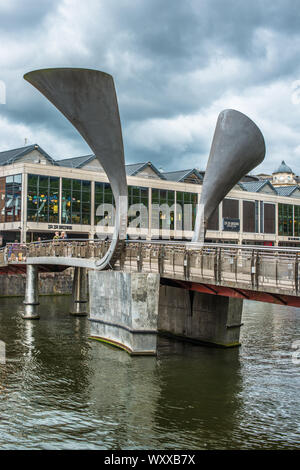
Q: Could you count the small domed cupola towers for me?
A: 1